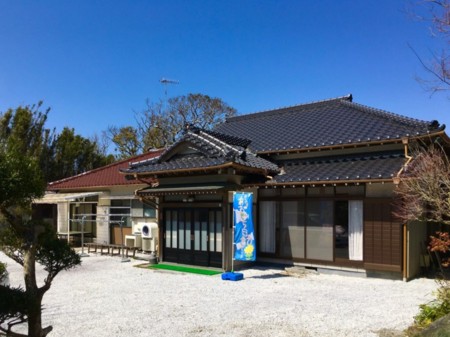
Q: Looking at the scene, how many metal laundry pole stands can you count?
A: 2